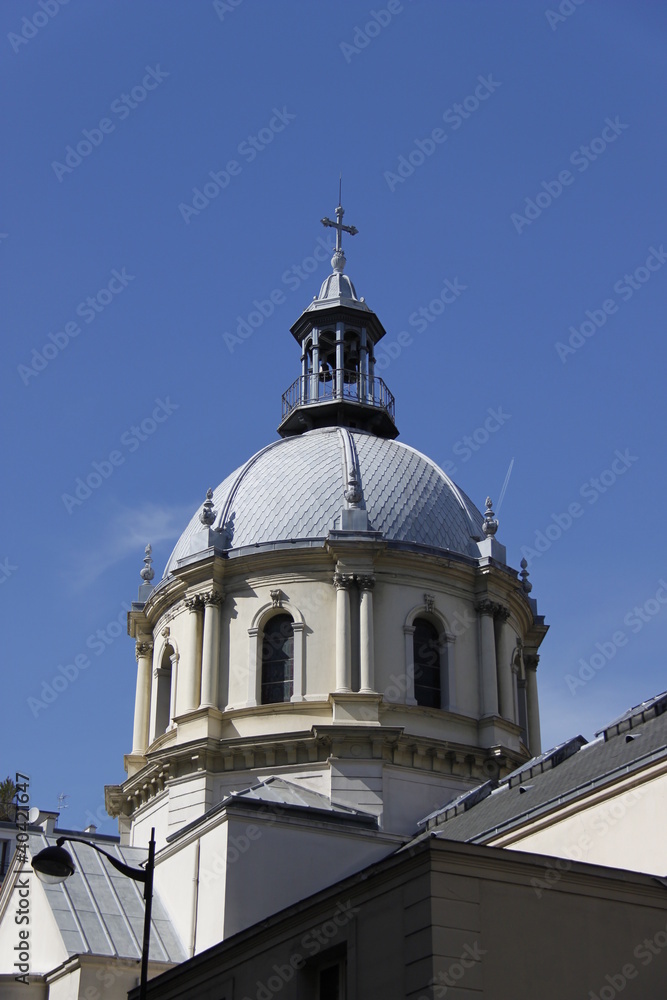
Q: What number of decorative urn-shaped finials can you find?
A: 5